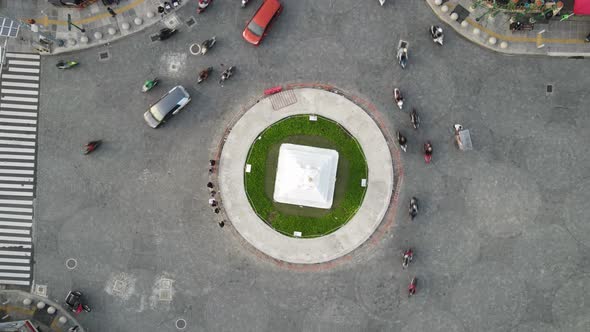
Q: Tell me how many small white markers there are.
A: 4